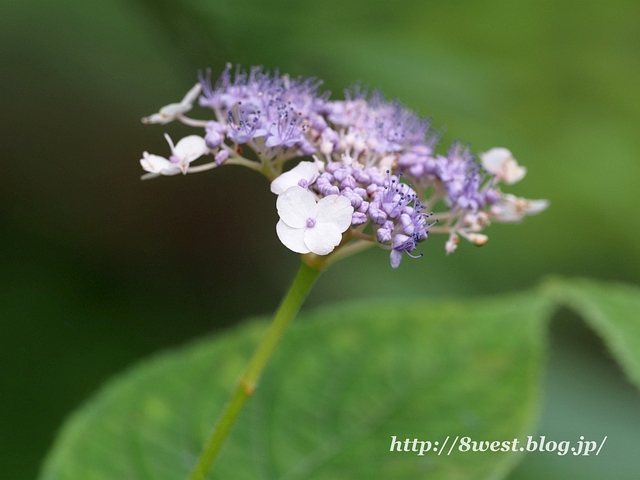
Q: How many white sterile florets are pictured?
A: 6